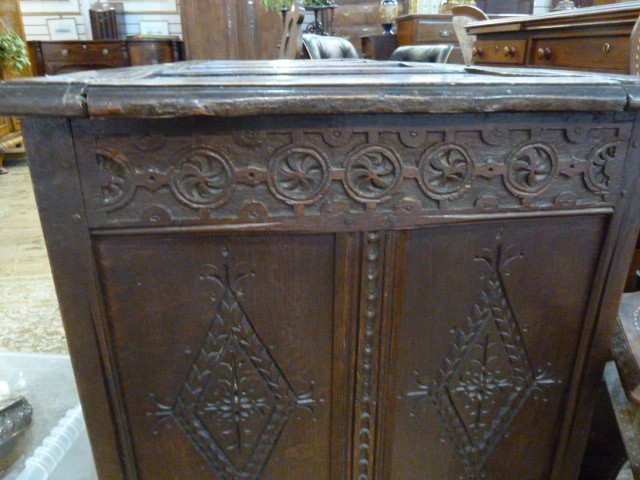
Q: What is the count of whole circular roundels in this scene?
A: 5